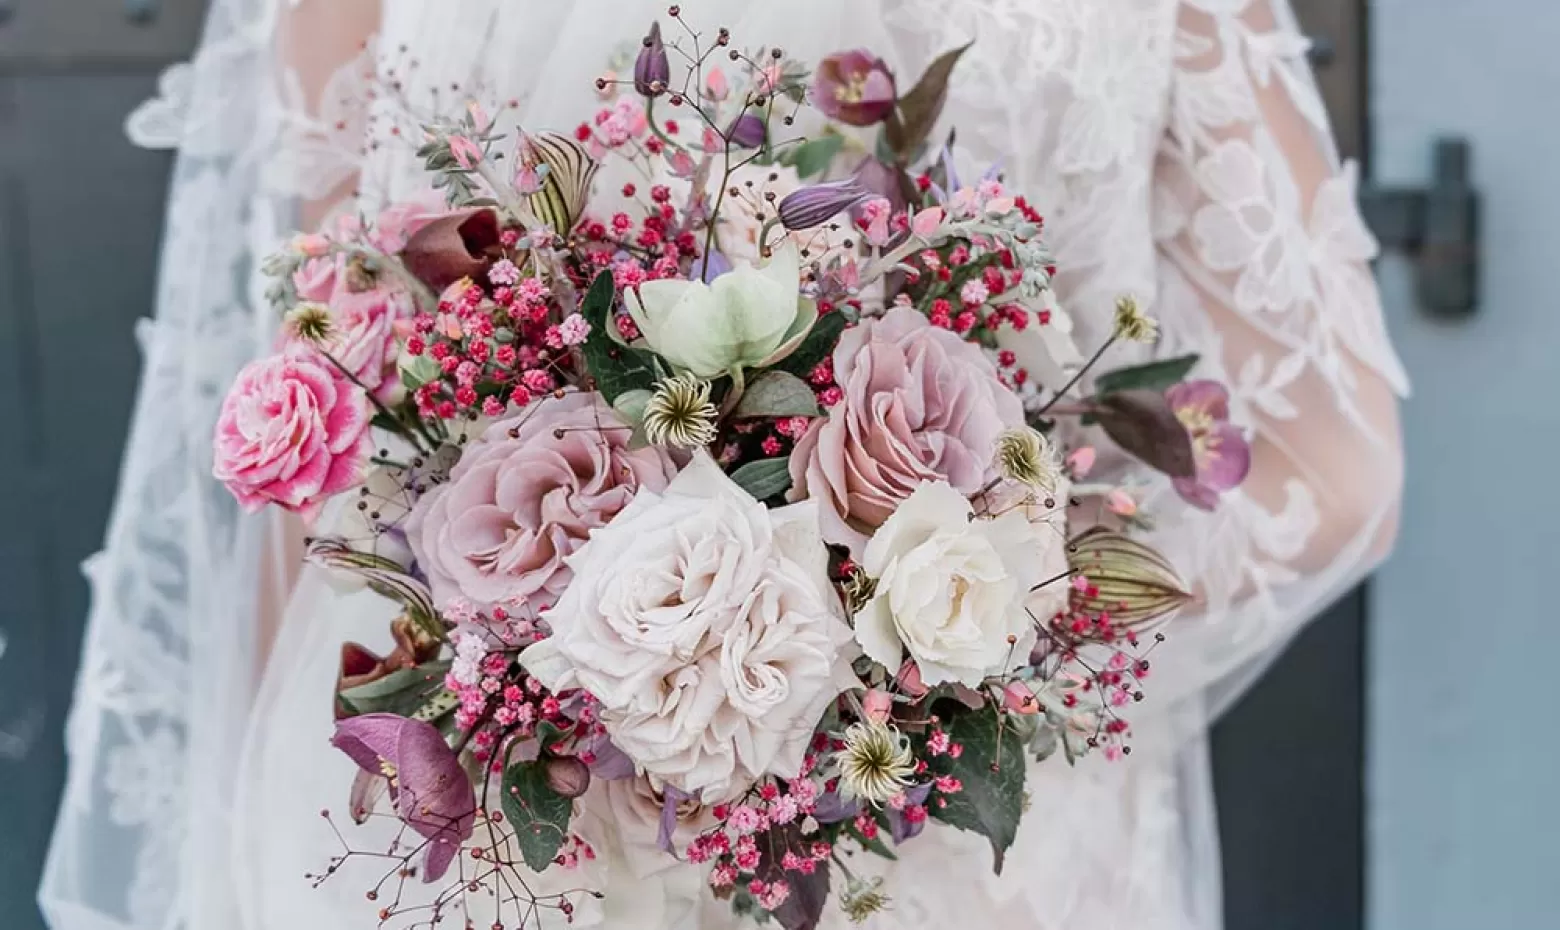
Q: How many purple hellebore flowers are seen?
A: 3